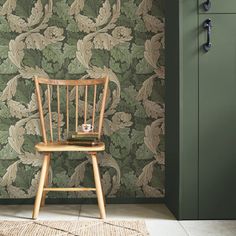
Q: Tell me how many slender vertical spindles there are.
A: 6